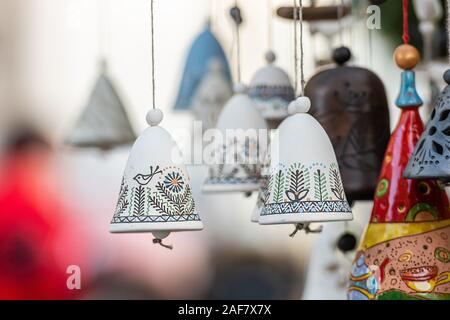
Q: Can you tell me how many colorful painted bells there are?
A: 1